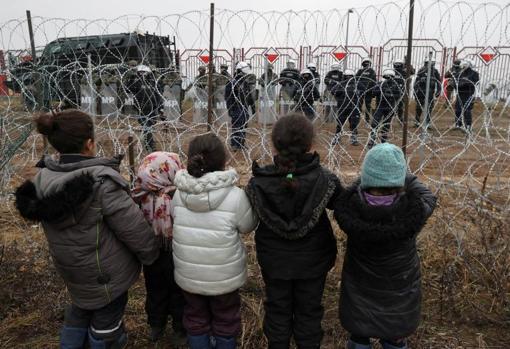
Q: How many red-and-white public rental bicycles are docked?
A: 0